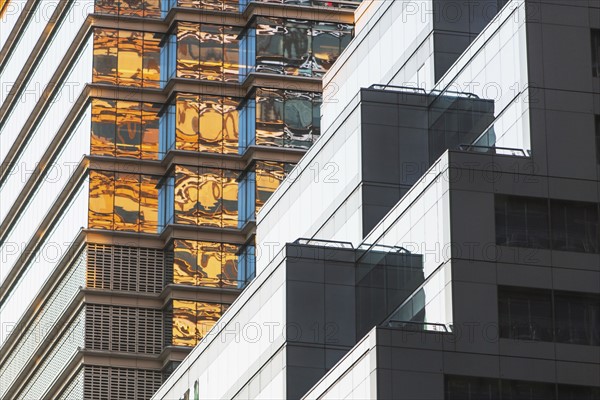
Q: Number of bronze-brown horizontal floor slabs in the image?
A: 6